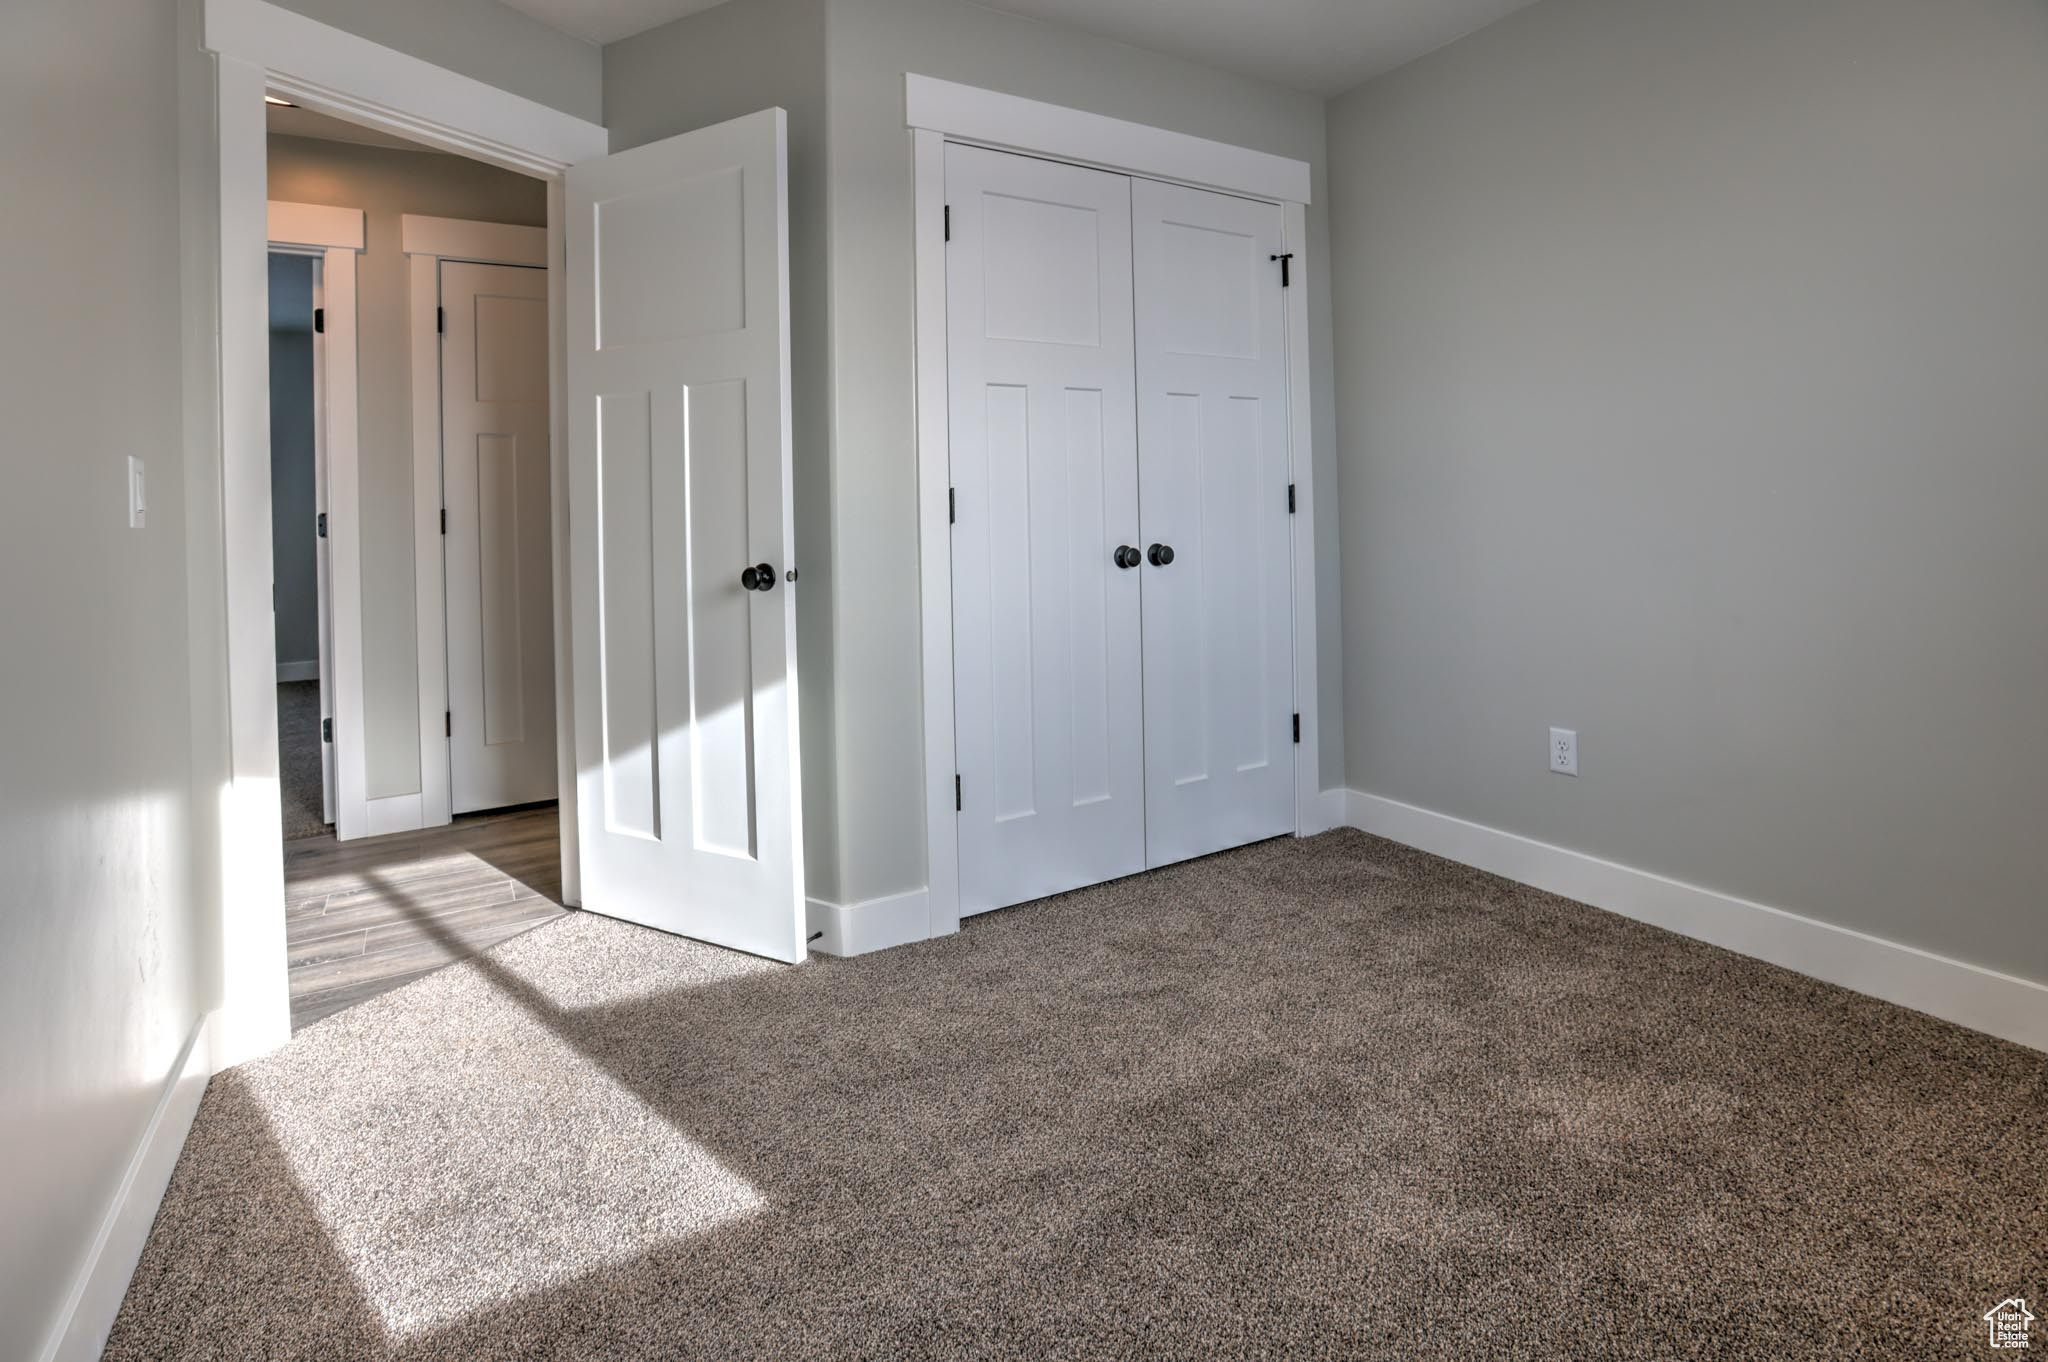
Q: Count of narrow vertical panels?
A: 7